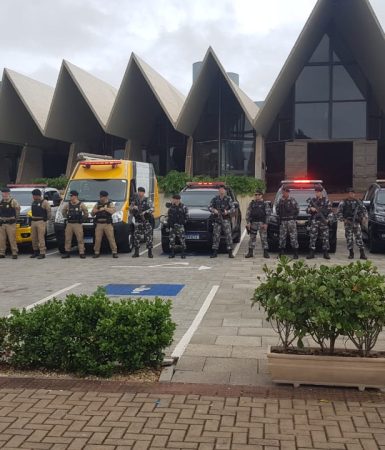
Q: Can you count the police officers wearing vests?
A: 11